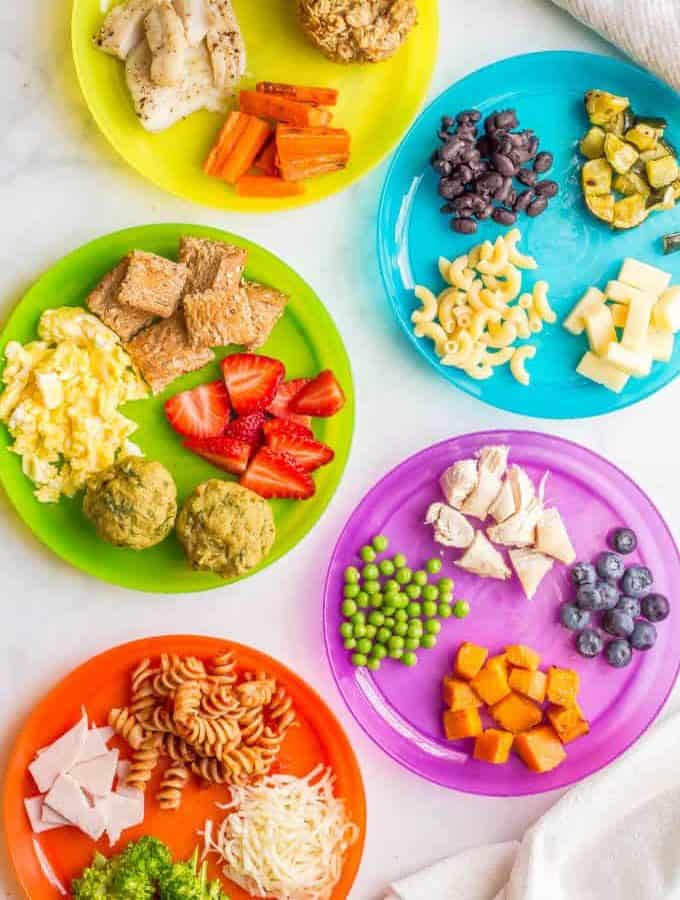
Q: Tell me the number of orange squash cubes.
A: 11